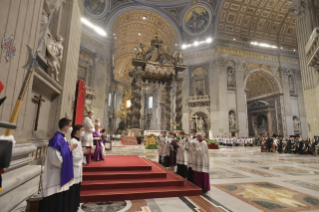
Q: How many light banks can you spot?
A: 3